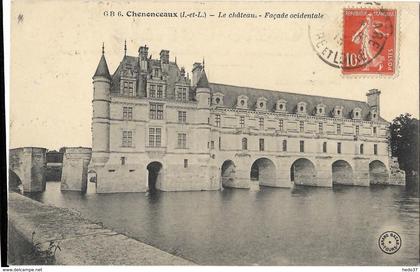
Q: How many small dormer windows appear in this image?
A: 9